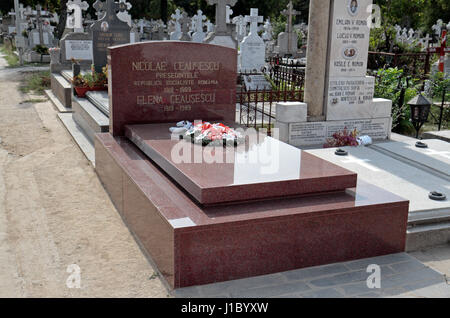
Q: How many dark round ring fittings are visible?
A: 3